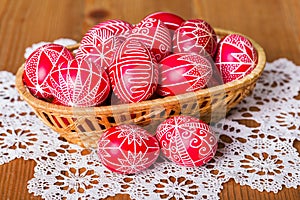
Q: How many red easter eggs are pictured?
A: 11